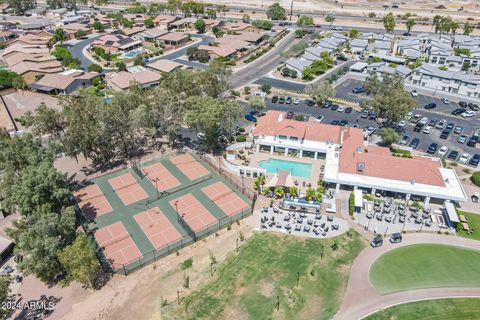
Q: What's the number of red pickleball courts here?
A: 8